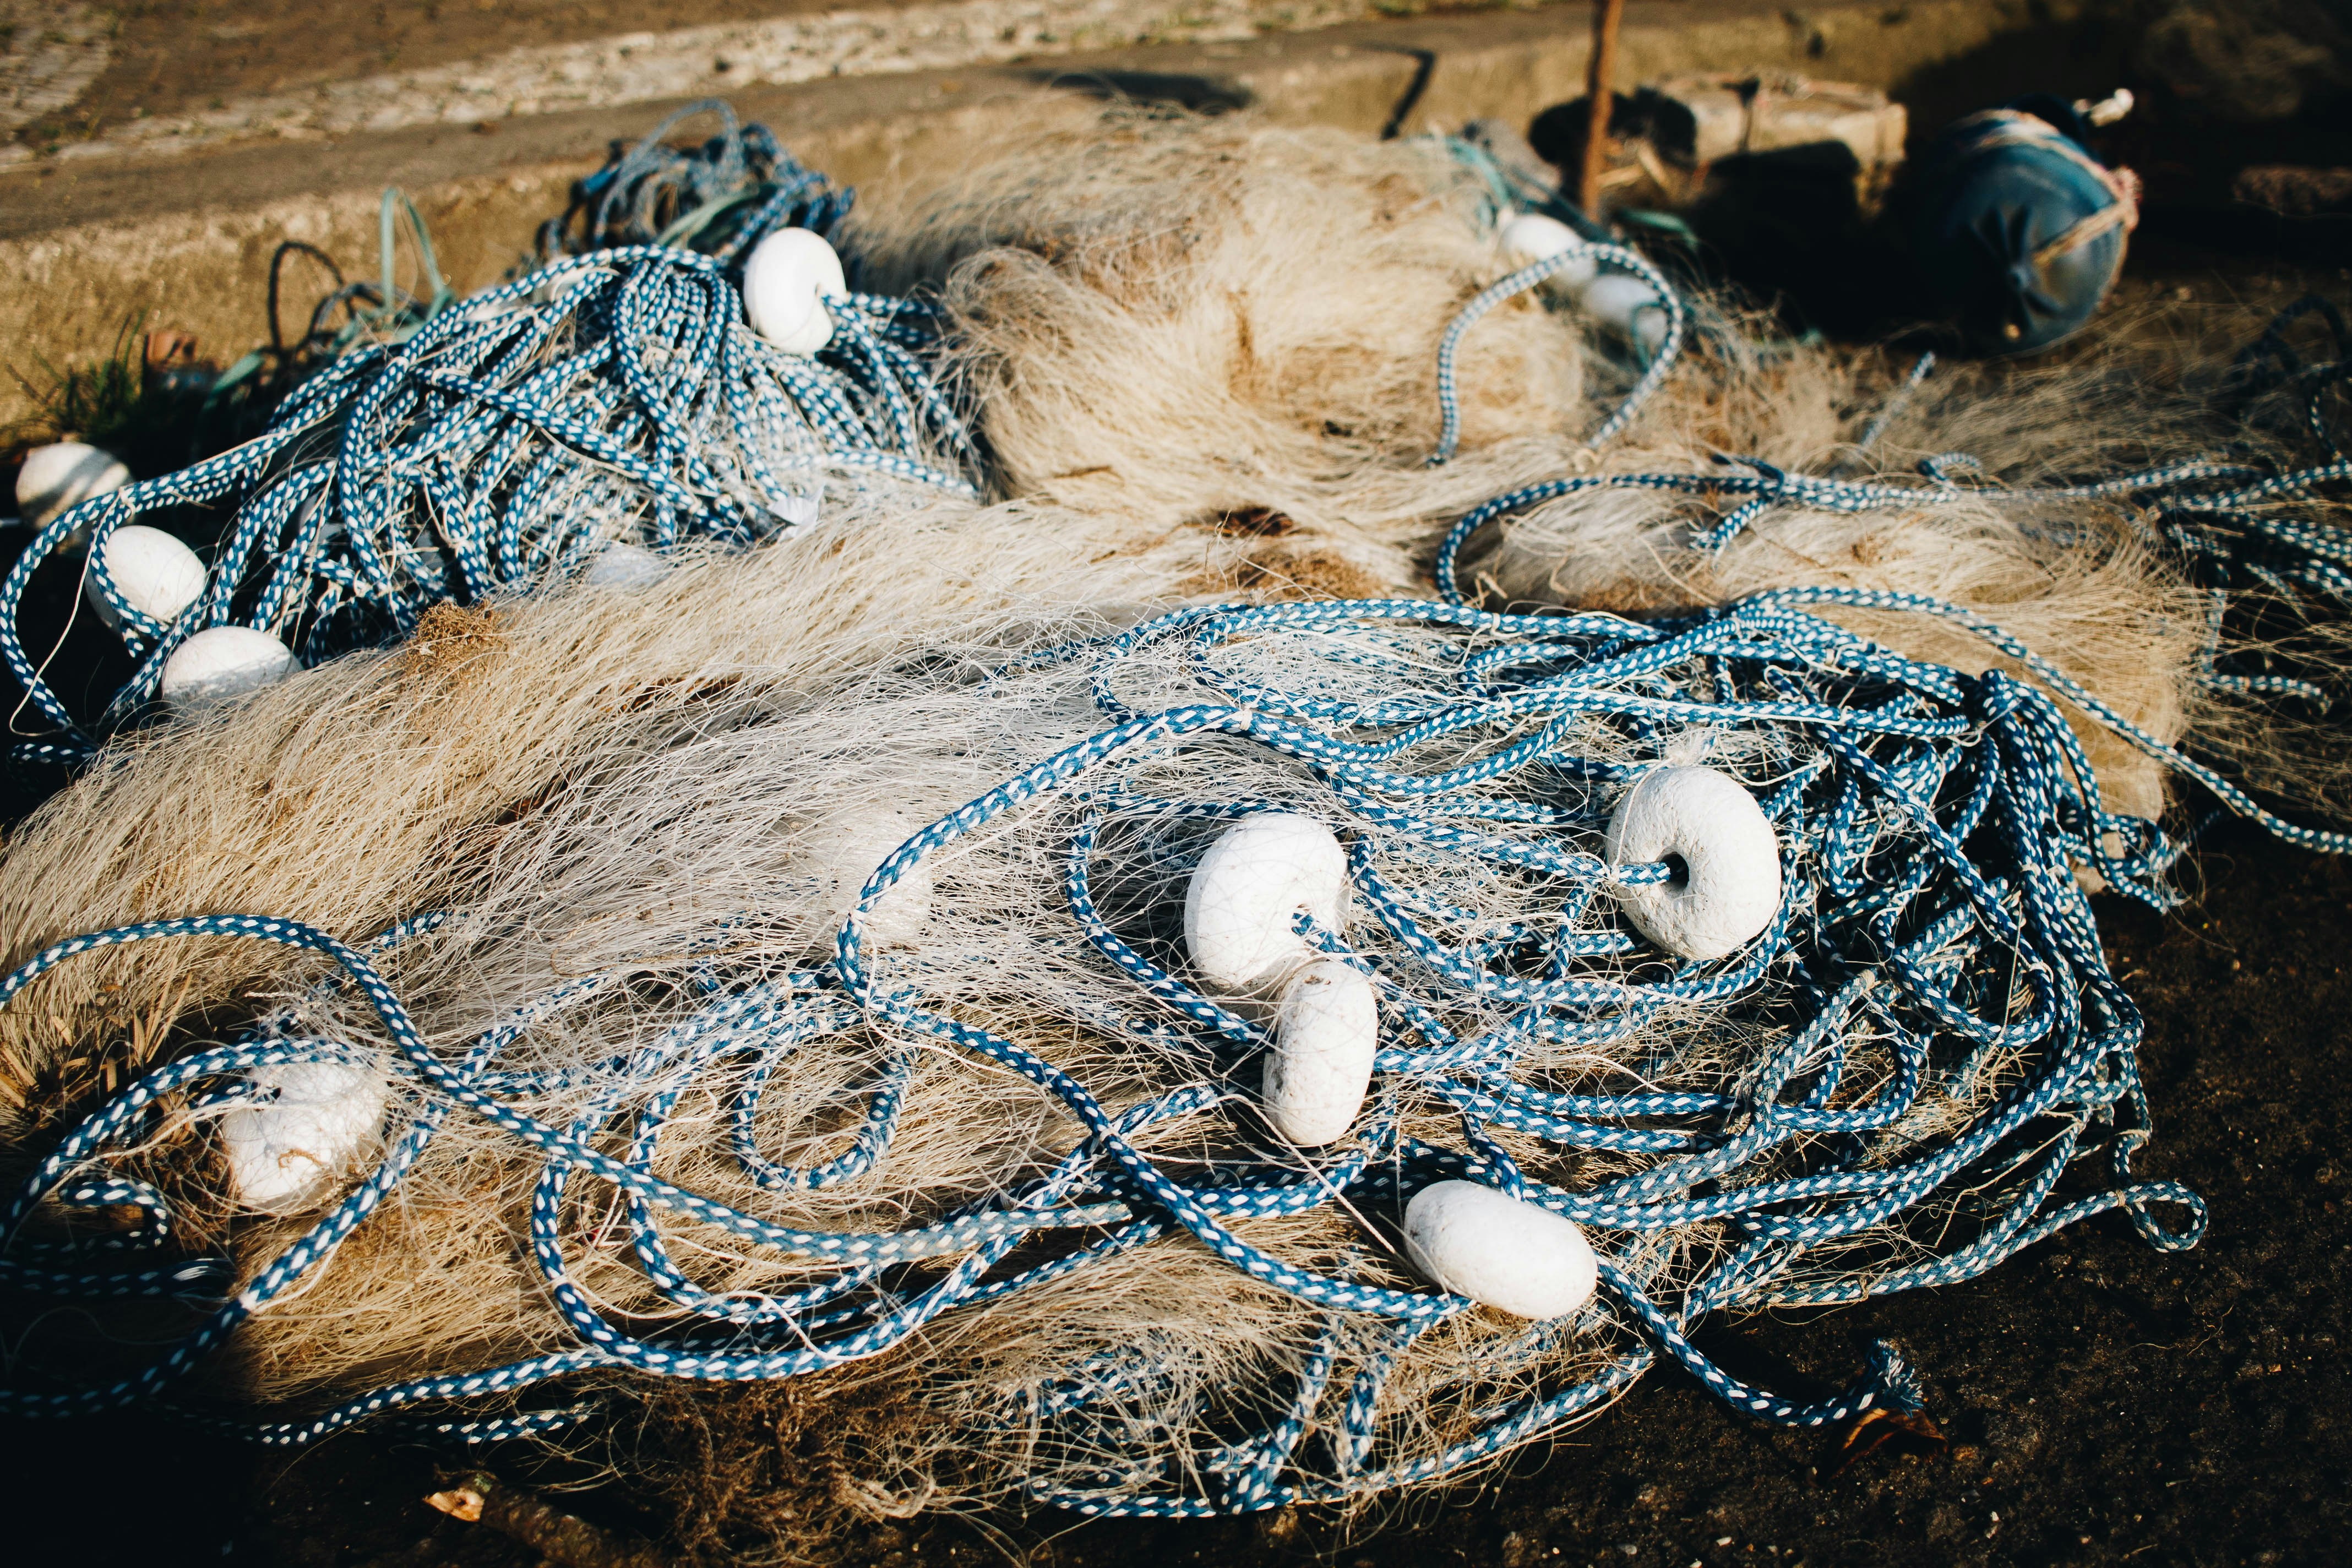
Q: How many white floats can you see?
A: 11